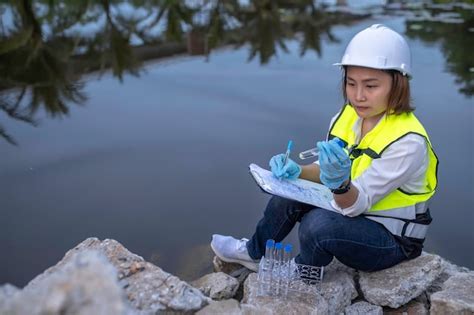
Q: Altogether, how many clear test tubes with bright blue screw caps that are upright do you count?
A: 3